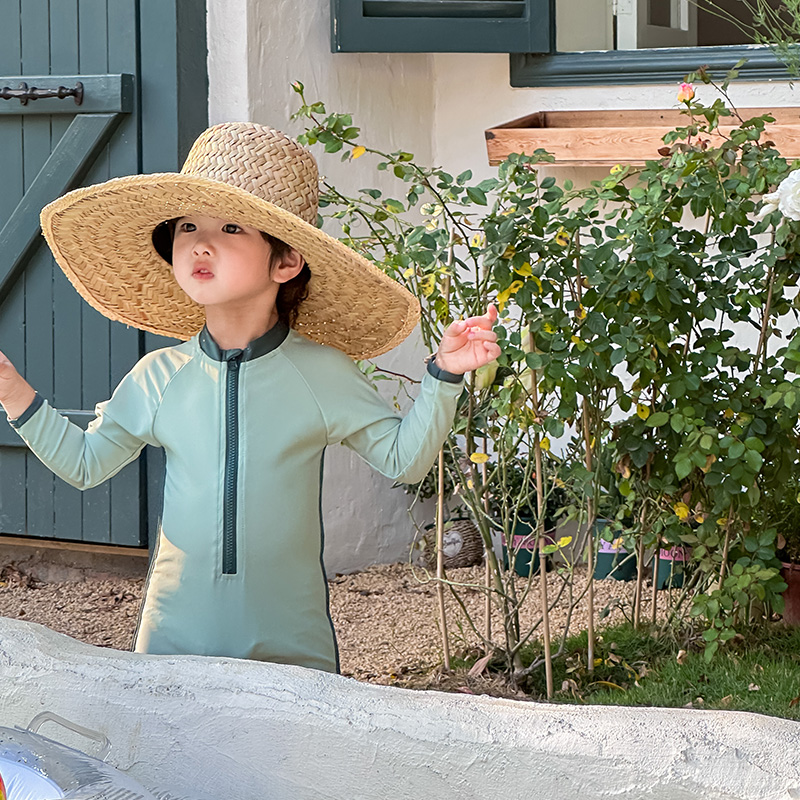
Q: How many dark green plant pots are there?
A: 3